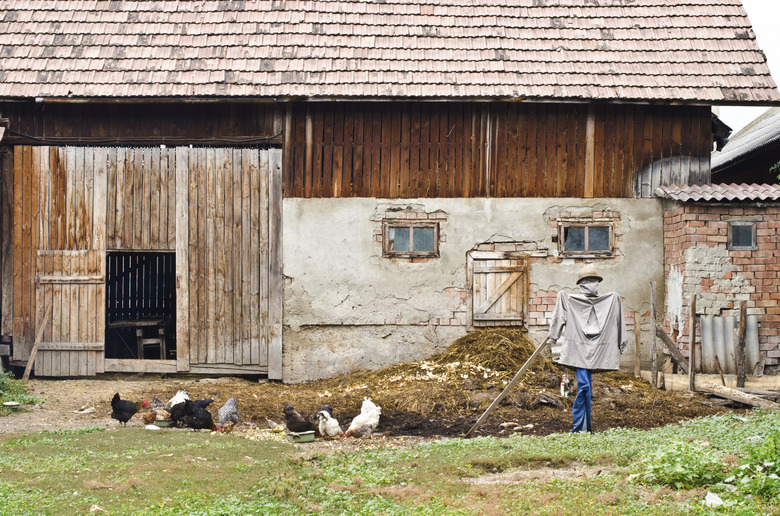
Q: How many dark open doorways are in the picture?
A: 1